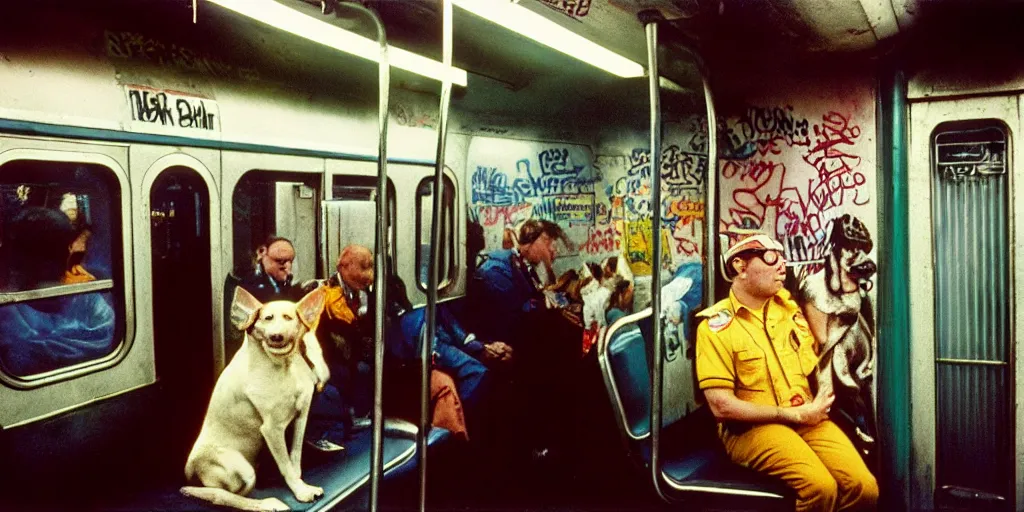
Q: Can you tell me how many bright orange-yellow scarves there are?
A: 1